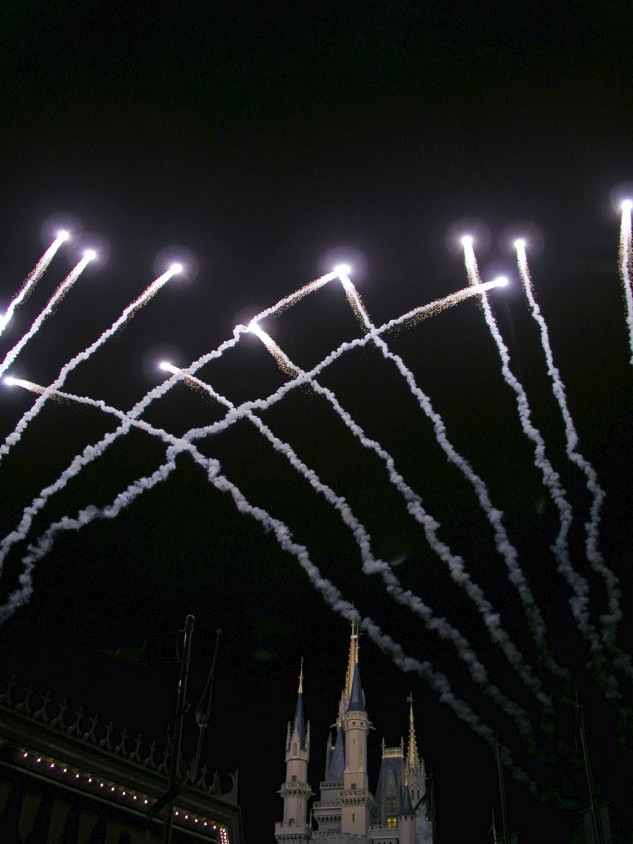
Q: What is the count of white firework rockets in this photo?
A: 12